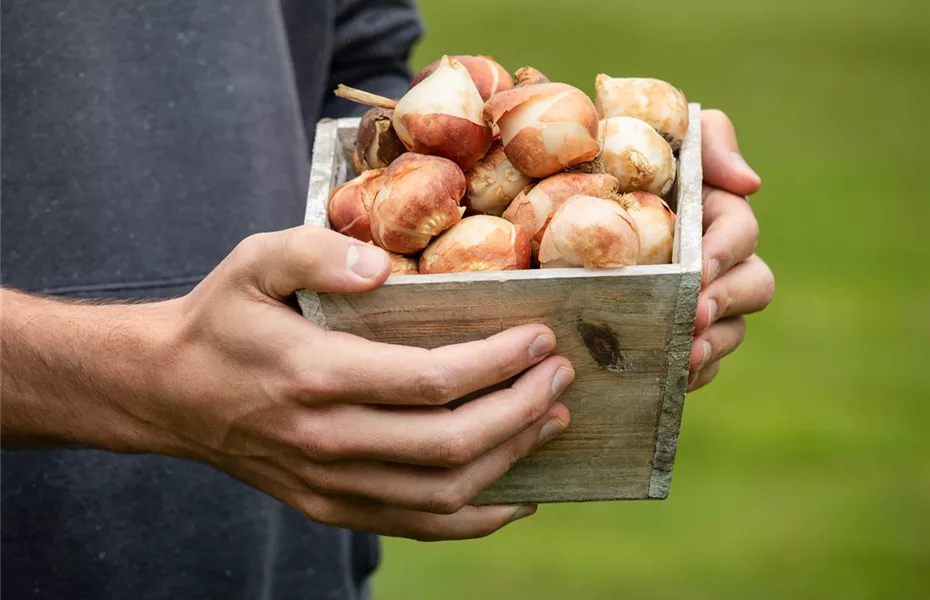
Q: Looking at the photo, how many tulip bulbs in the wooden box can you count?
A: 15